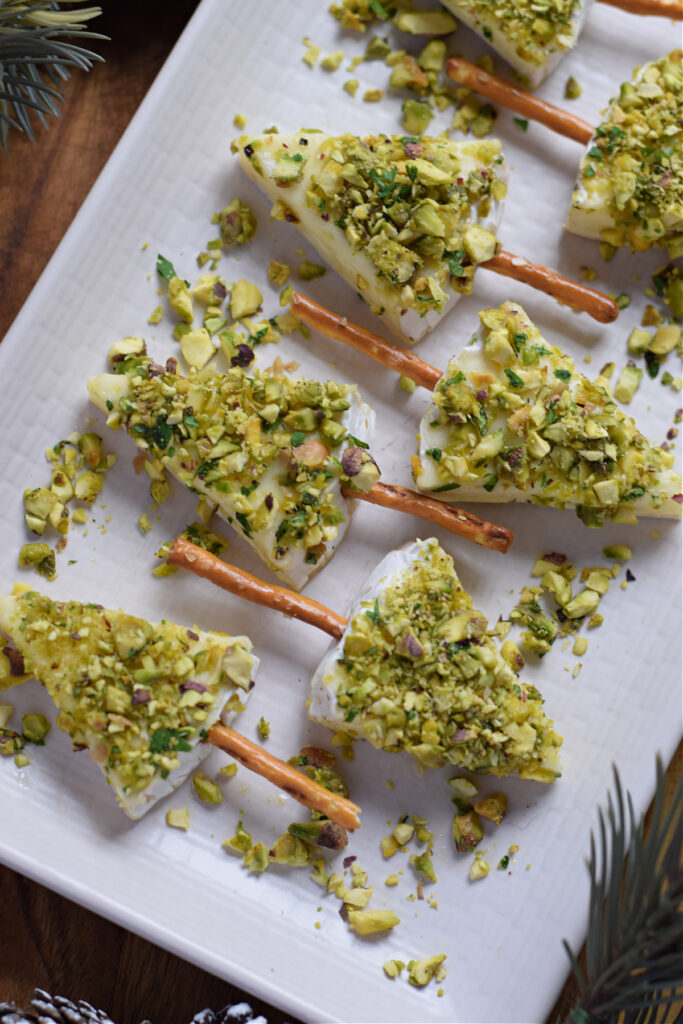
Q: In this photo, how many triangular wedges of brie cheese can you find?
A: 7